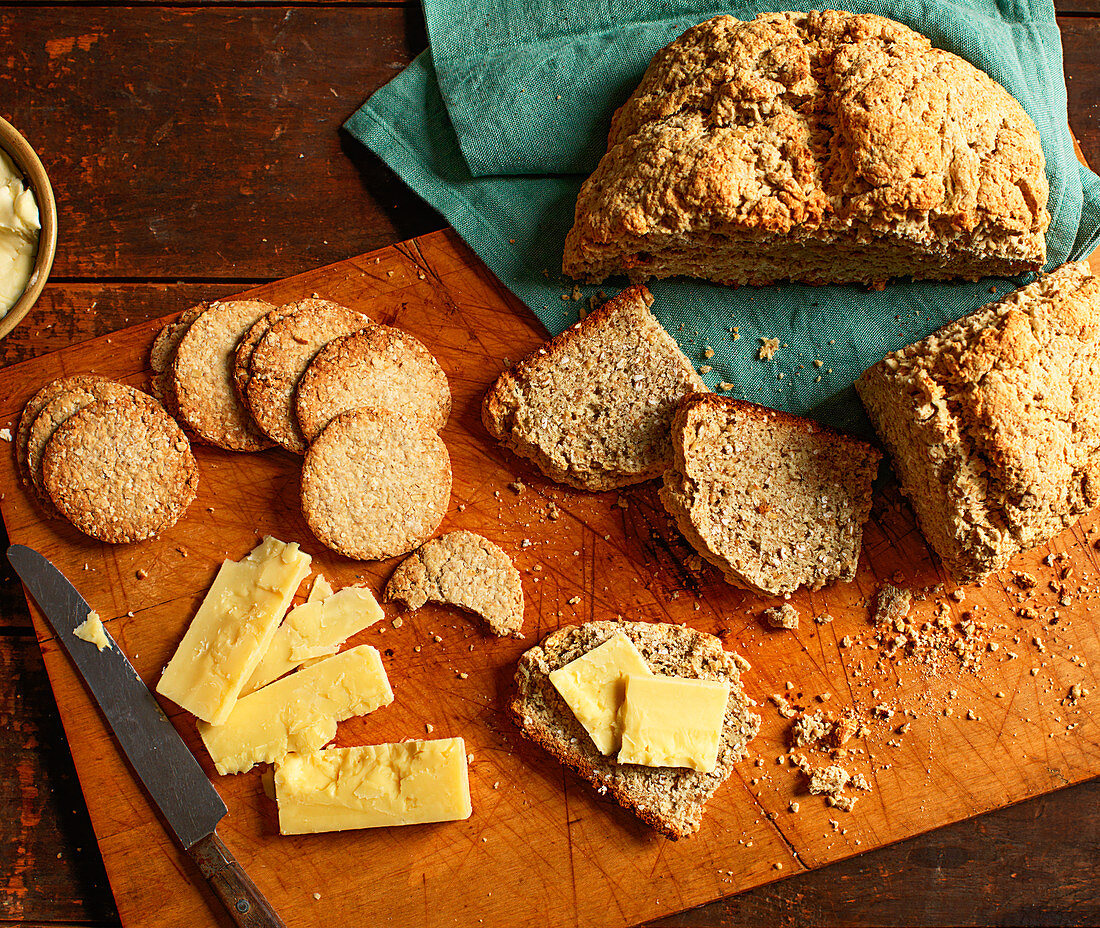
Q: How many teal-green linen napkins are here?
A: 1